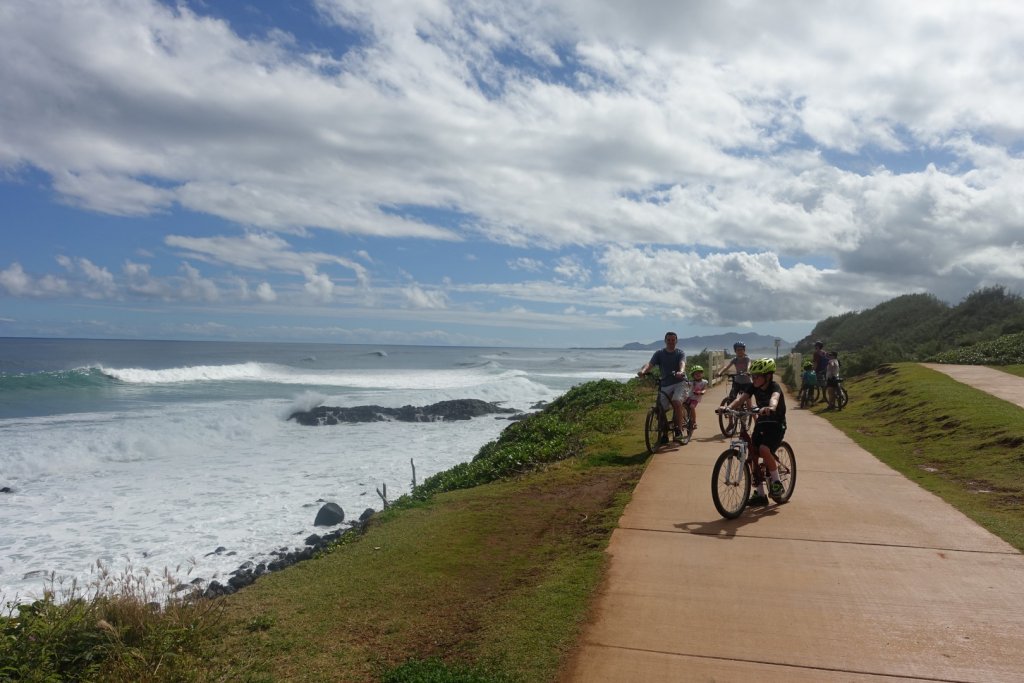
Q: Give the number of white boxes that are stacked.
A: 0